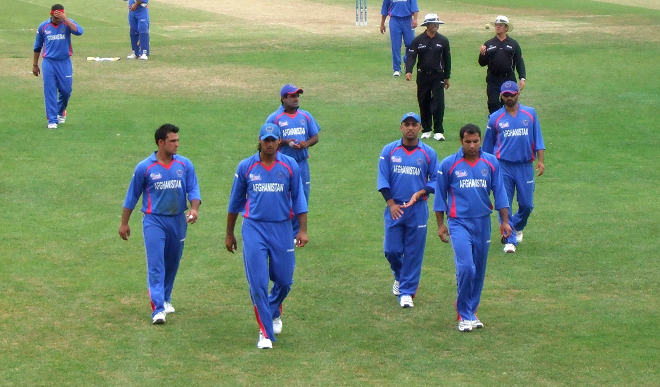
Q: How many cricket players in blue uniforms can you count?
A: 9